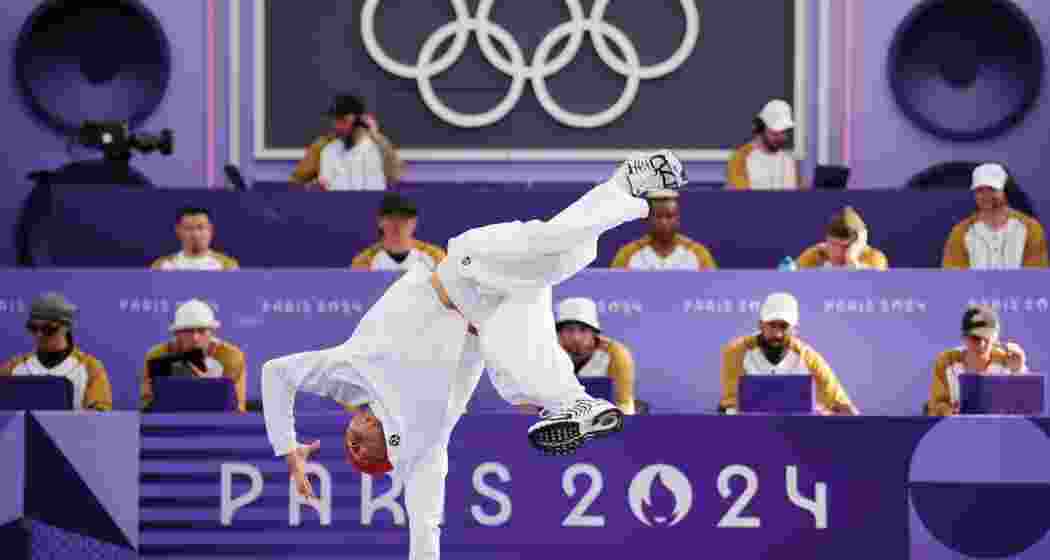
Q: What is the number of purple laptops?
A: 5